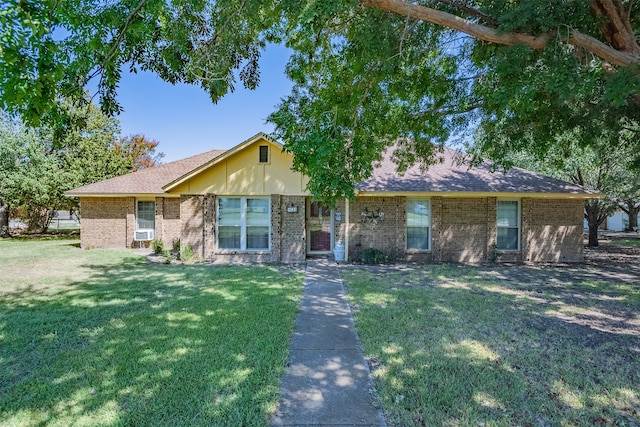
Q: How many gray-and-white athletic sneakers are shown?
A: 0